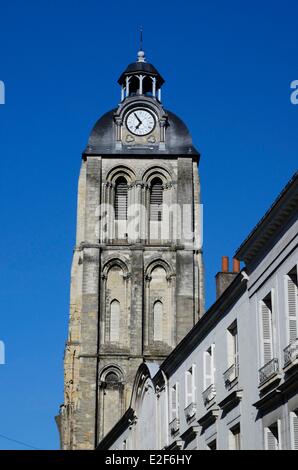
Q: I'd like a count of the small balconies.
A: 6